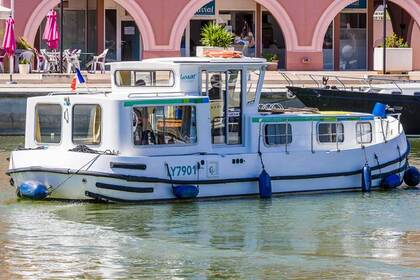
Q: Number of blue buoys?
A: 6